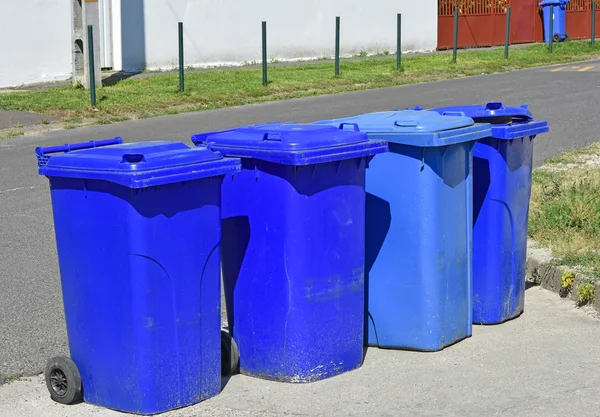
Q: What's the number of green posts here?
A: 9